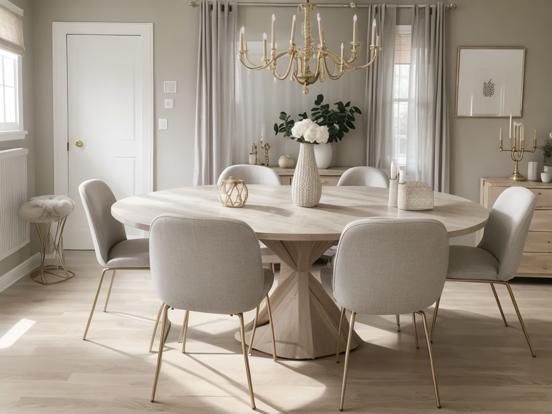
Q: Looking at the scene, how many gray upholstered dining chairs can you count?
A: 6